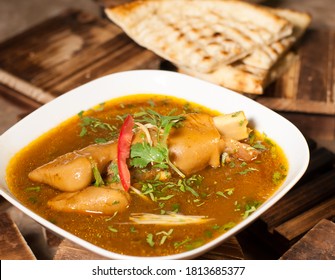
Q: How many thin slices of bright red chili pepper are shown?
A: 1